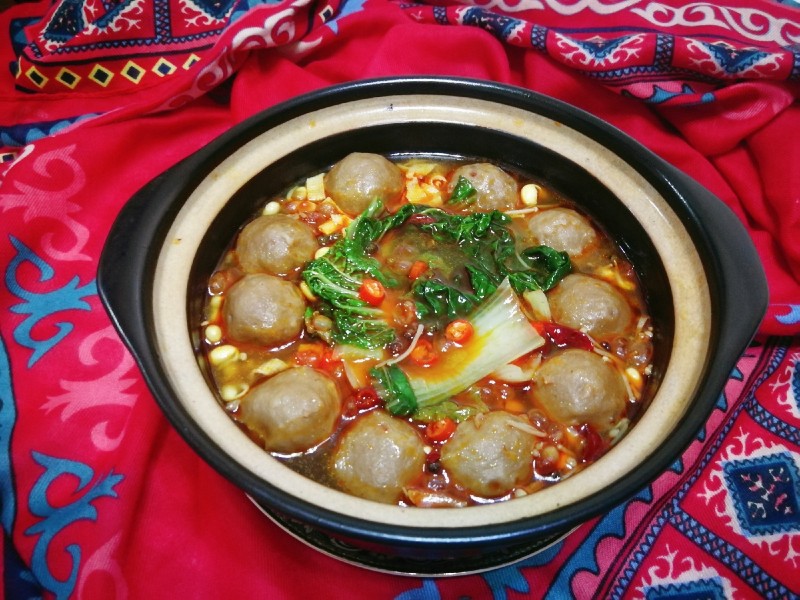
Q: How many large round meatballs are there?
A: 10